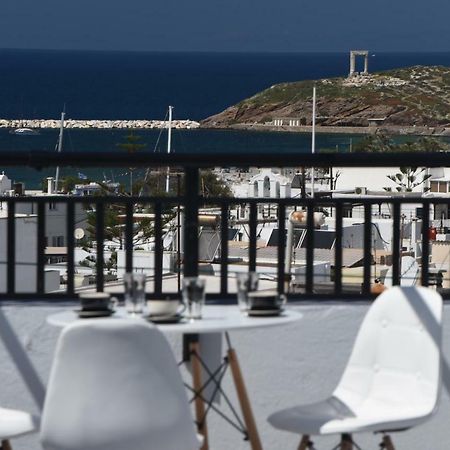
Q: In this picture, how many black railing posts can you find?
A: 15